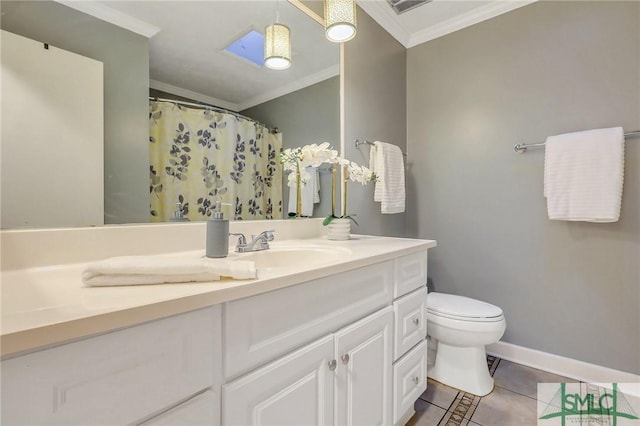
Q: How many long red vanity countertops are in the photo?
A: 0